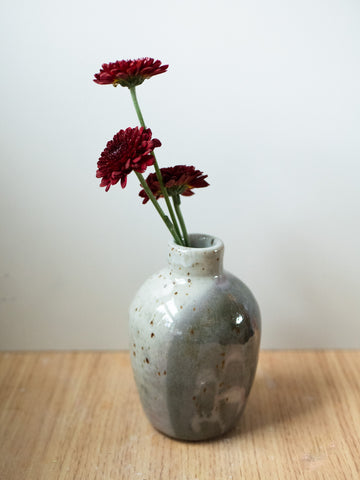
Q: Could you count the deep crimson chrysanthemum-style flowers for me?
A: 3